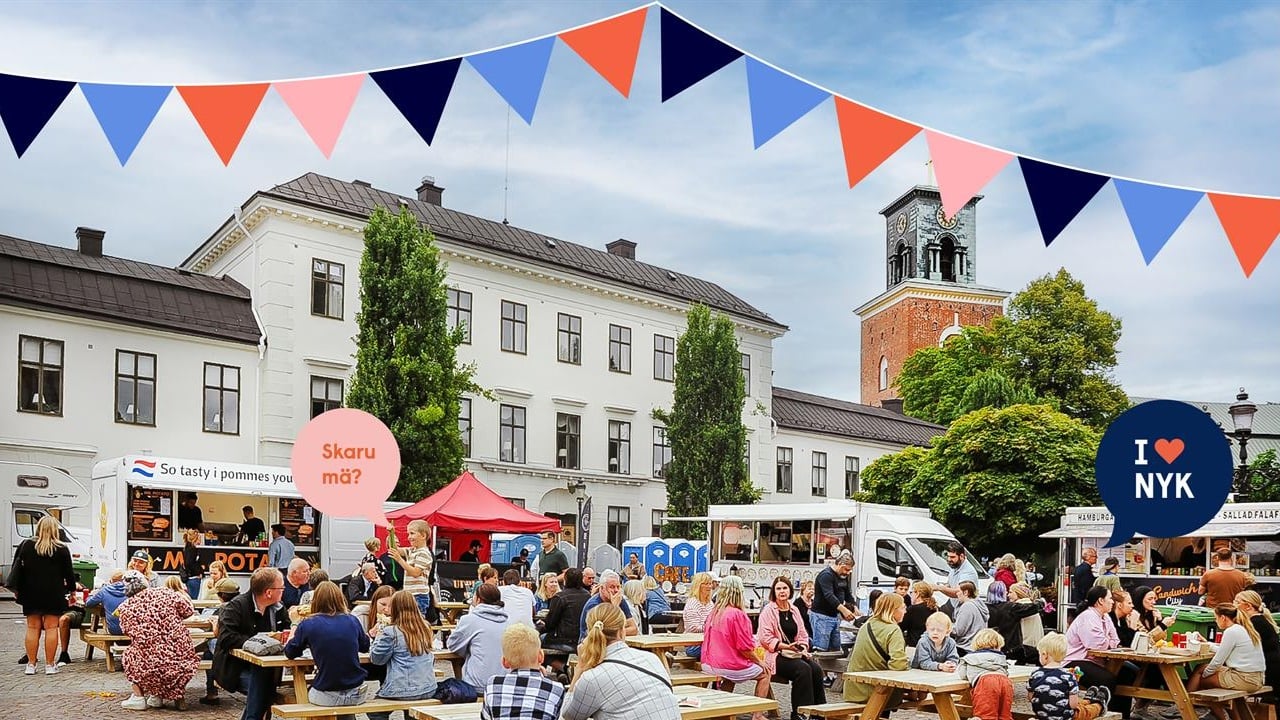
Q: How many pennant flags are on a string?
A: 14